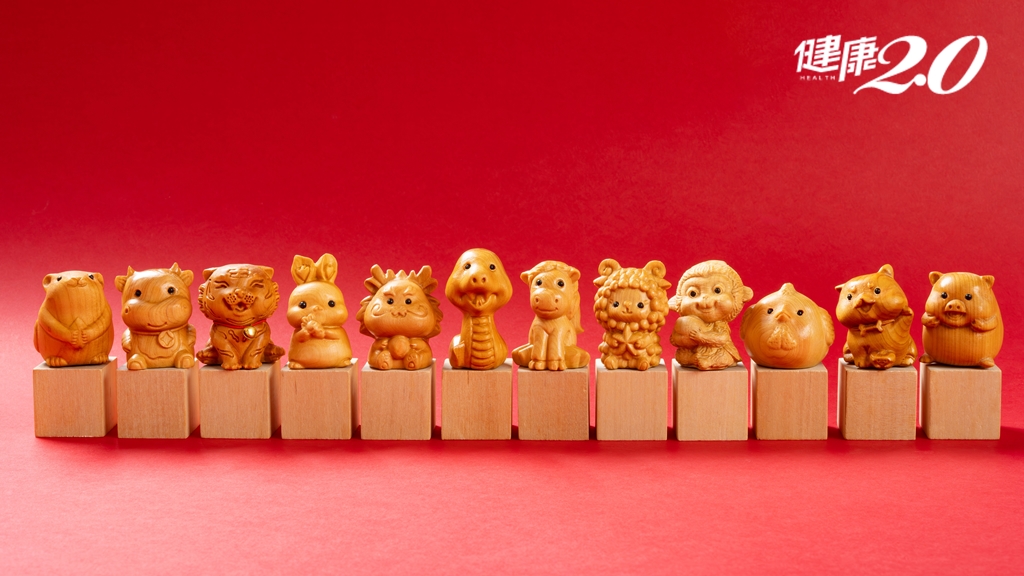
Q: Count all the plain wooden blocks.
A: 12